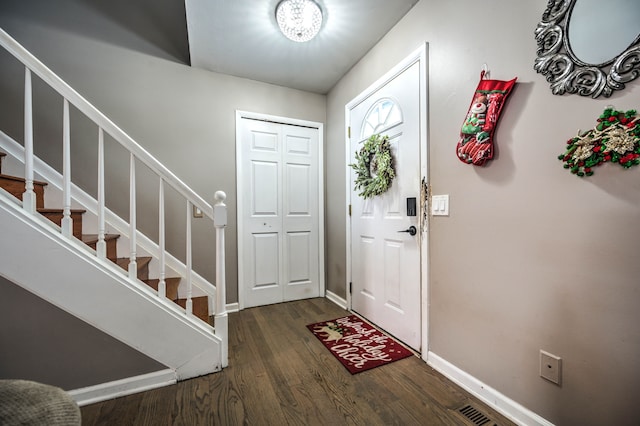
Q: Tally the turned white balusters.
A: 6